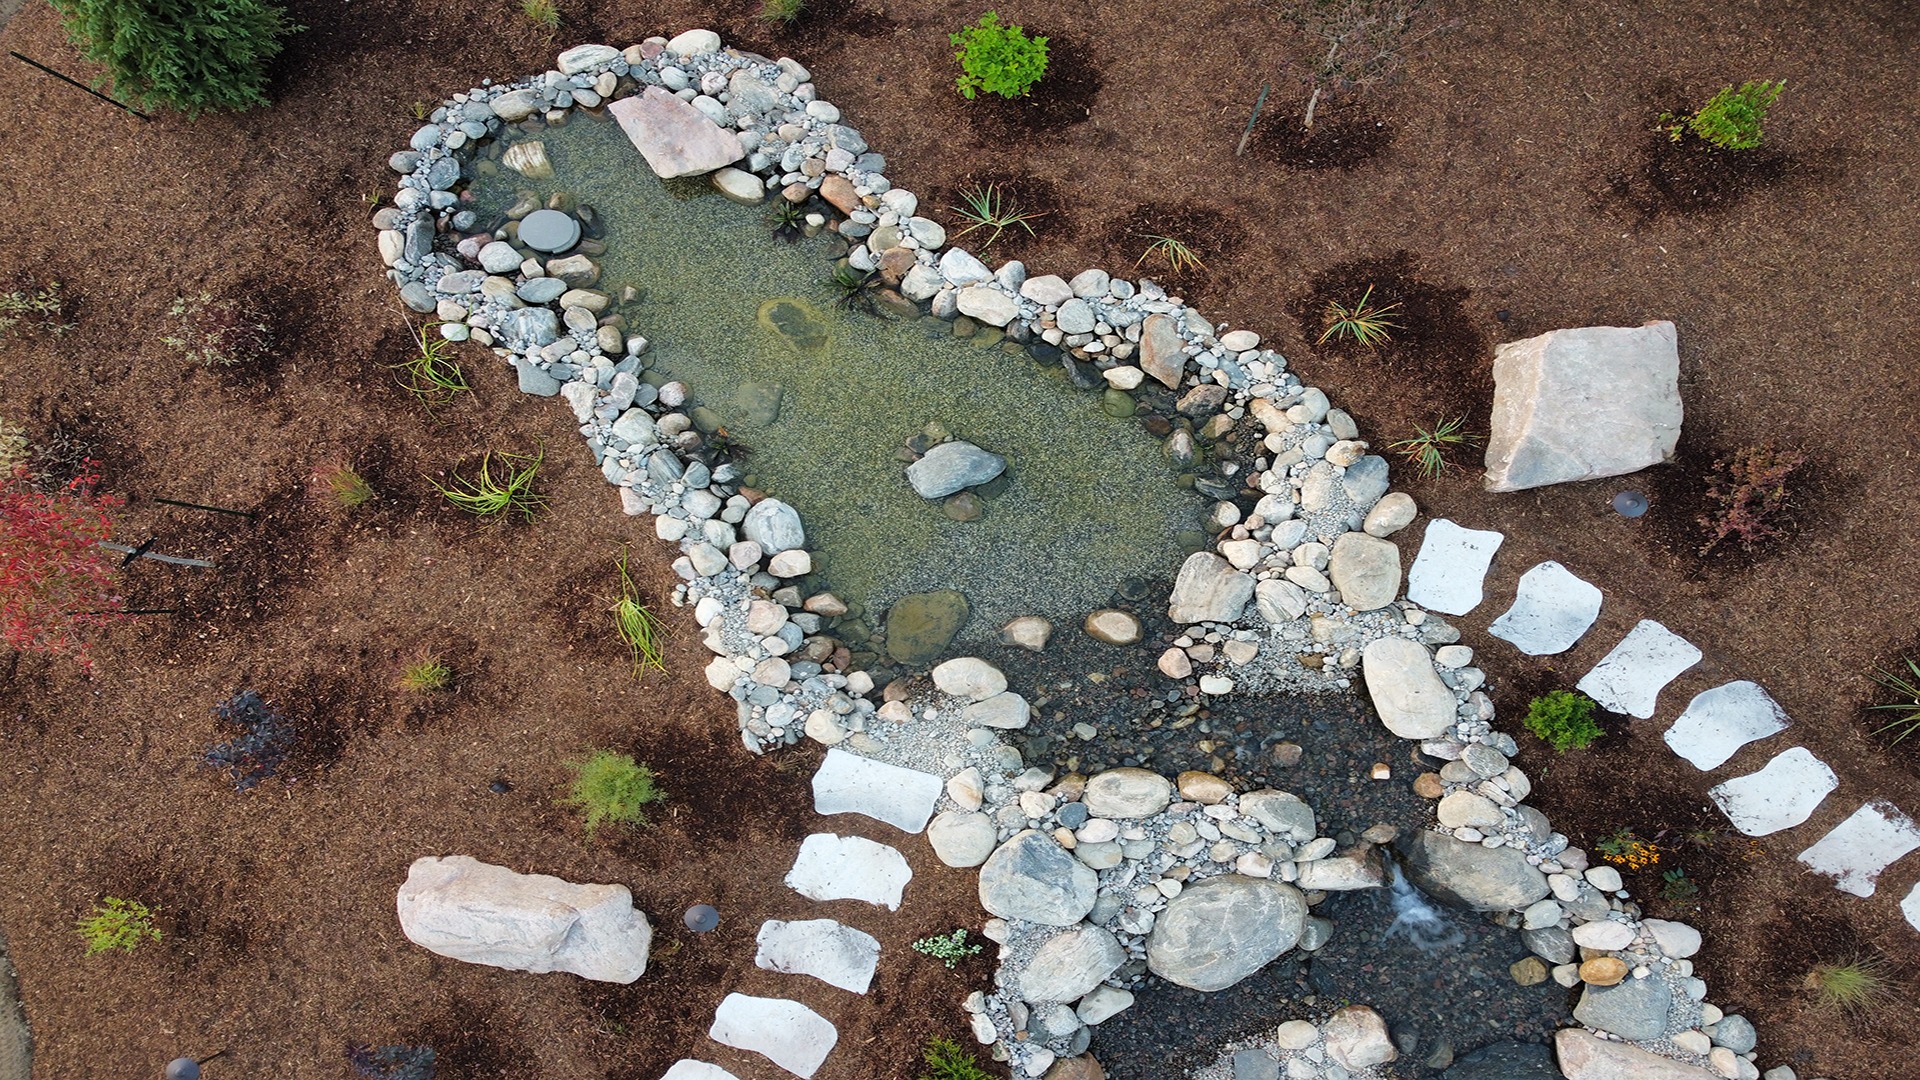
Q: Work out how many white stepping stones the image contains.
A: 12